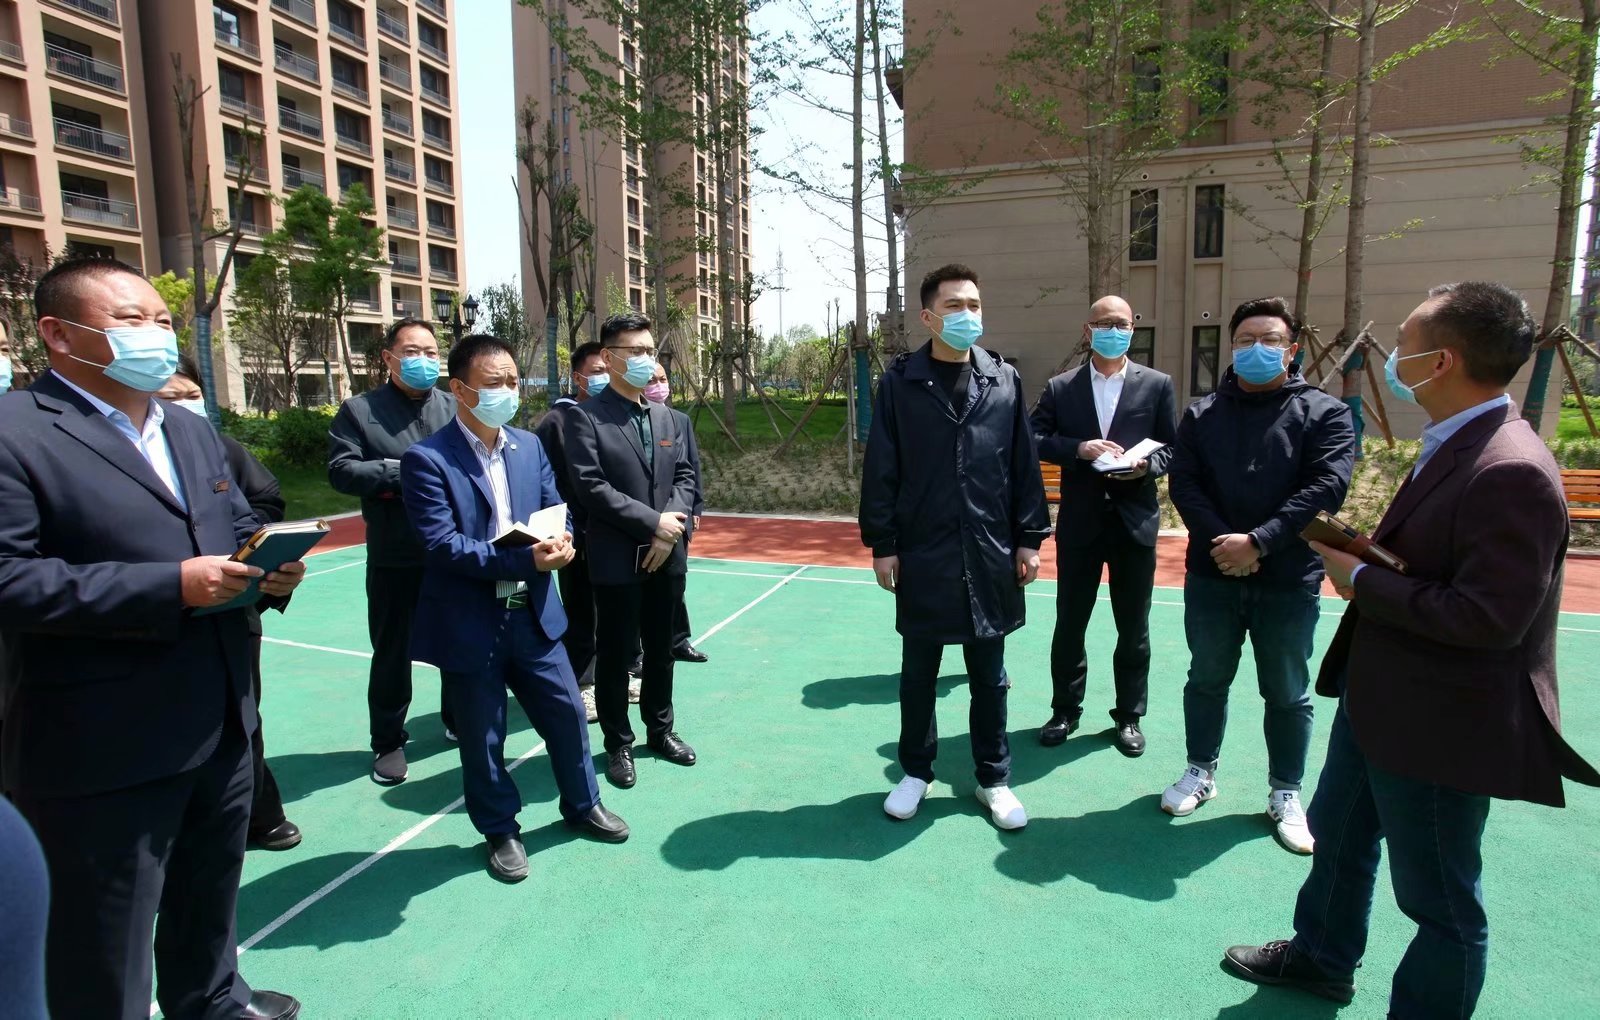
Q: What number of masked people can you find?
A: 12